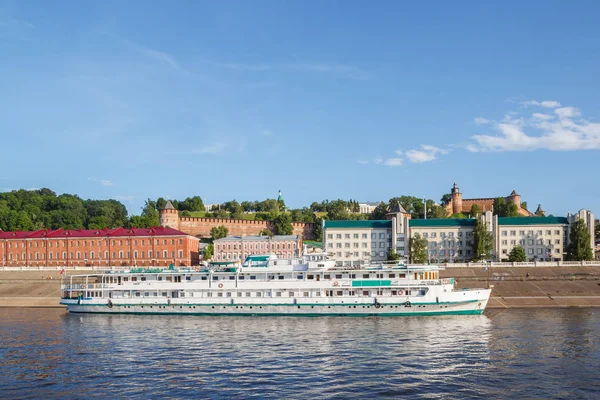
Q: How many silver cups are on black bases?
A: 0